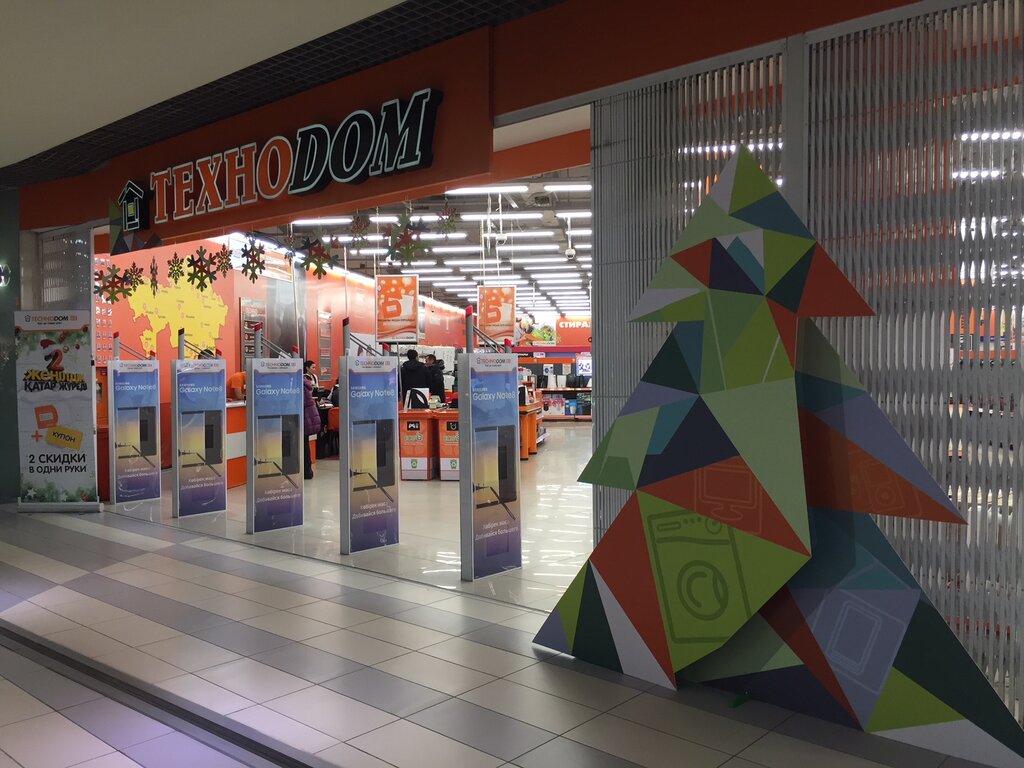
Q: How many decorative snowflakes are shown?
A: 12